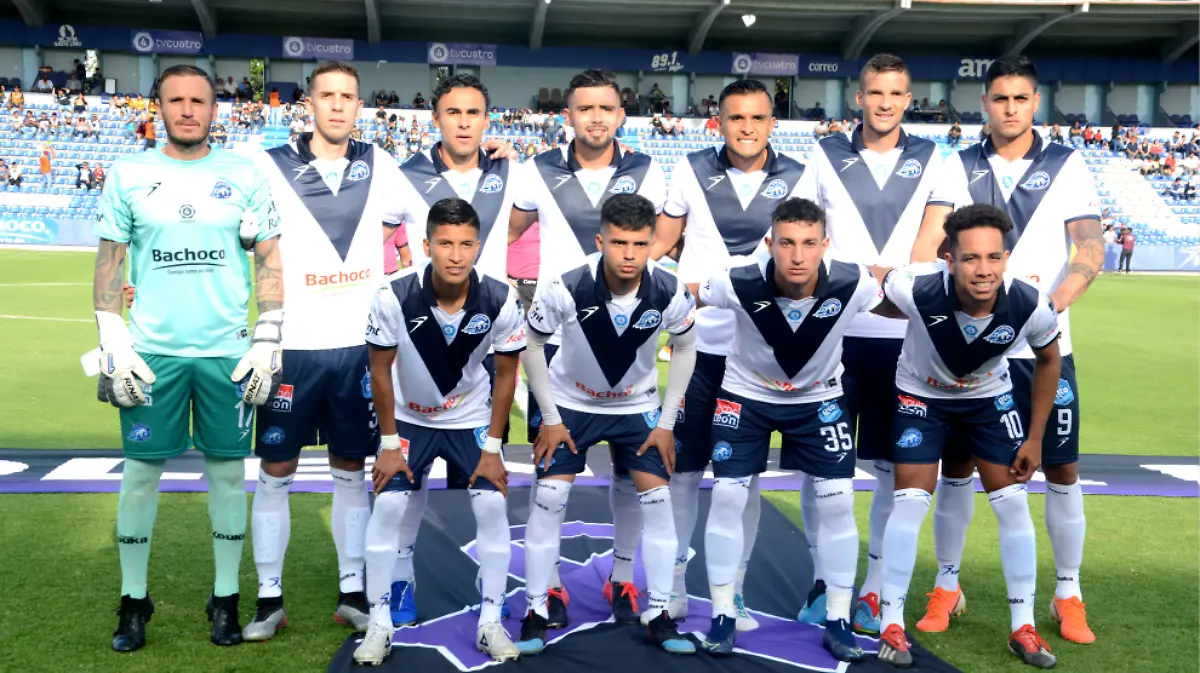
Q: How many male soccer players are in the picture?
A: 11